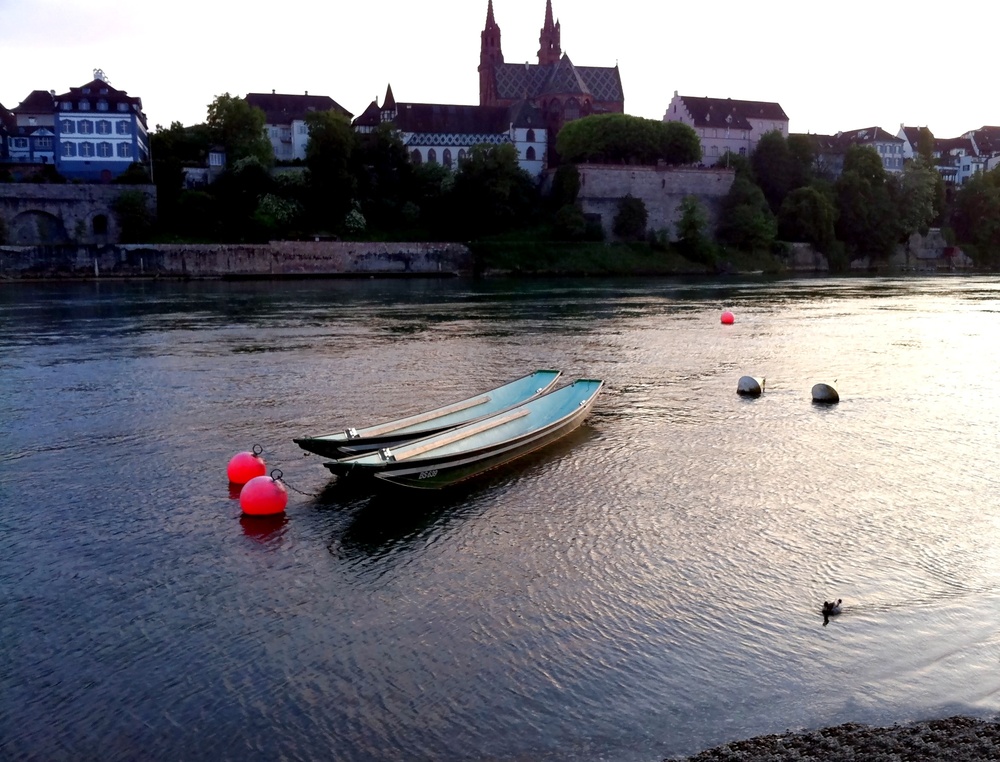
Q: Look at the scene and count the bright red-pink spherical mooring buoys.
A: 3